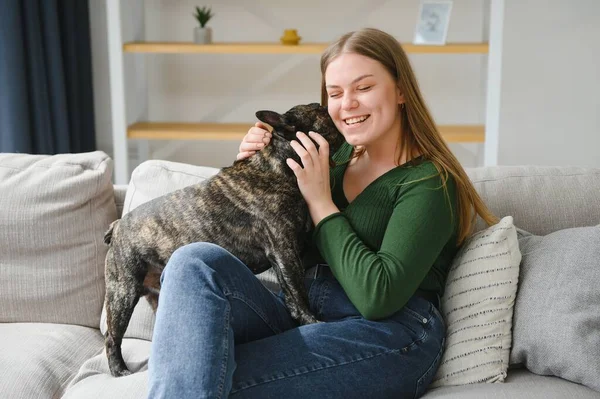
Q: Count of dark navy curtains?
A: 1